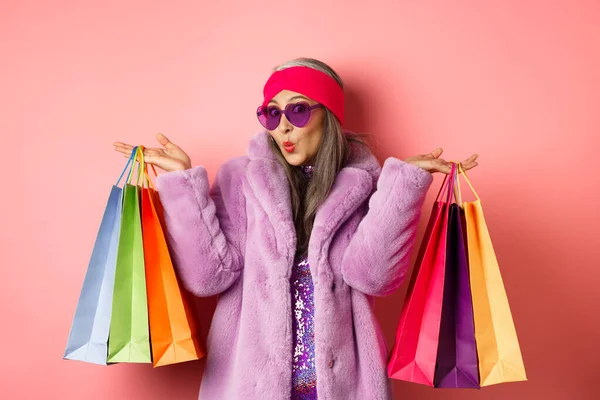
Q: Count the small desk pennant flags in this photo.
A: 0